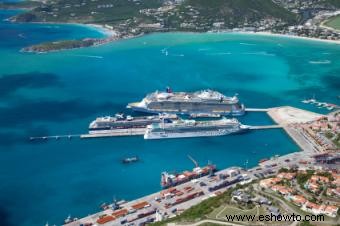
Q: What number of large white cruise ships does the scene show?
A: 3